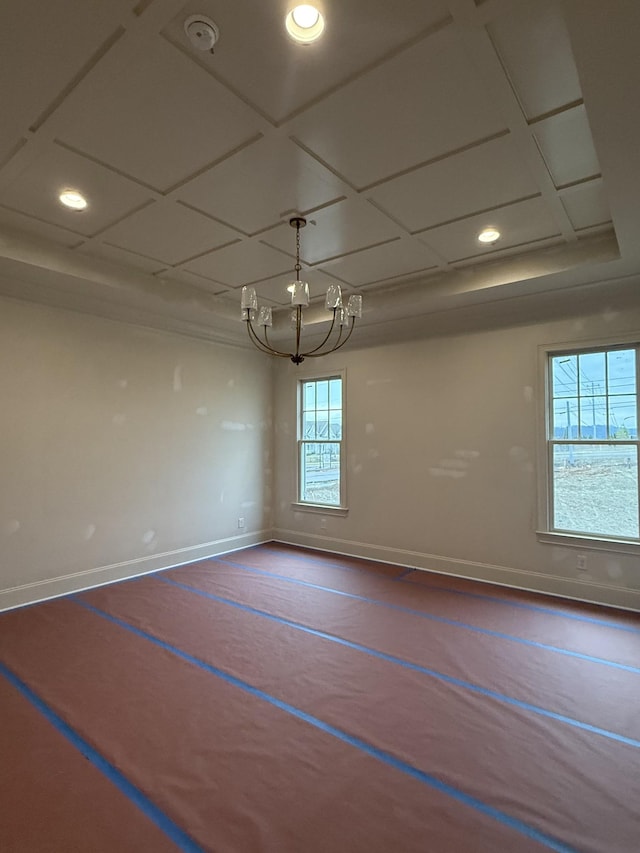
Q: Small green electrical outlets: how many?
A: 0